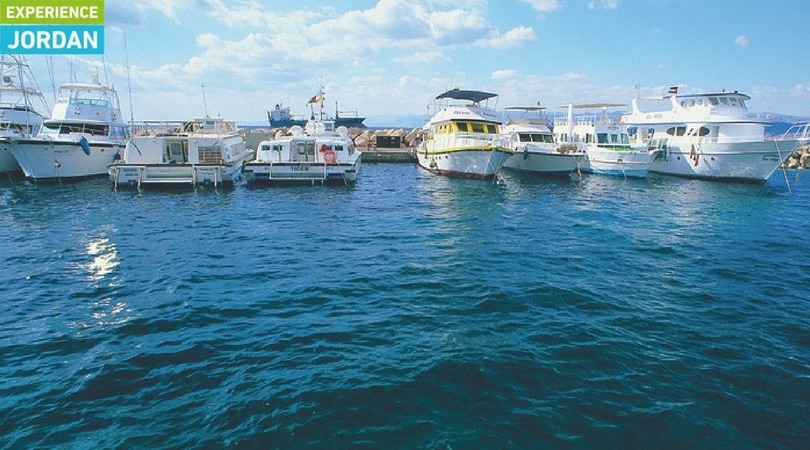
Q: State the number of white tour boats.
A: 8